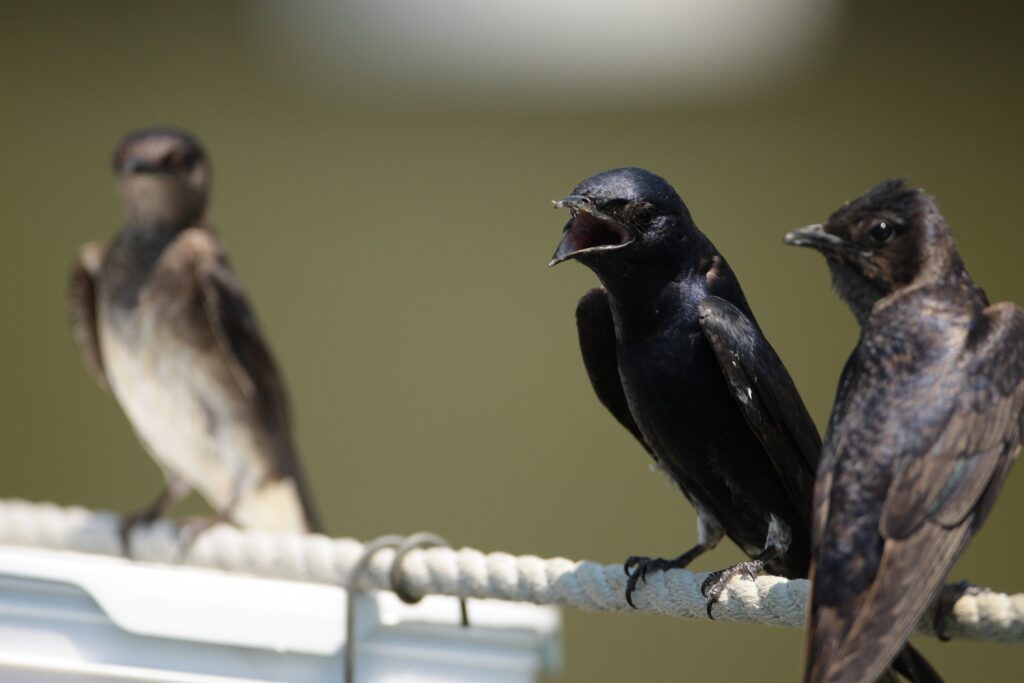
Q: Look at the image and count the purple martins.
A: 3